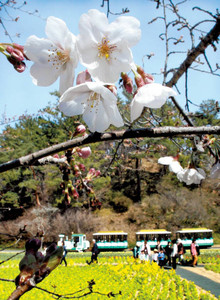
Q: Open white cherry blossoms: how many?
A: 6